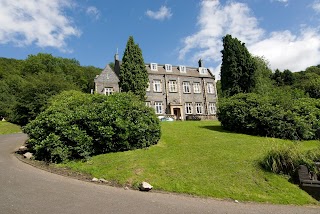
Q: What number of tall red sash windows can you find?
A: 0